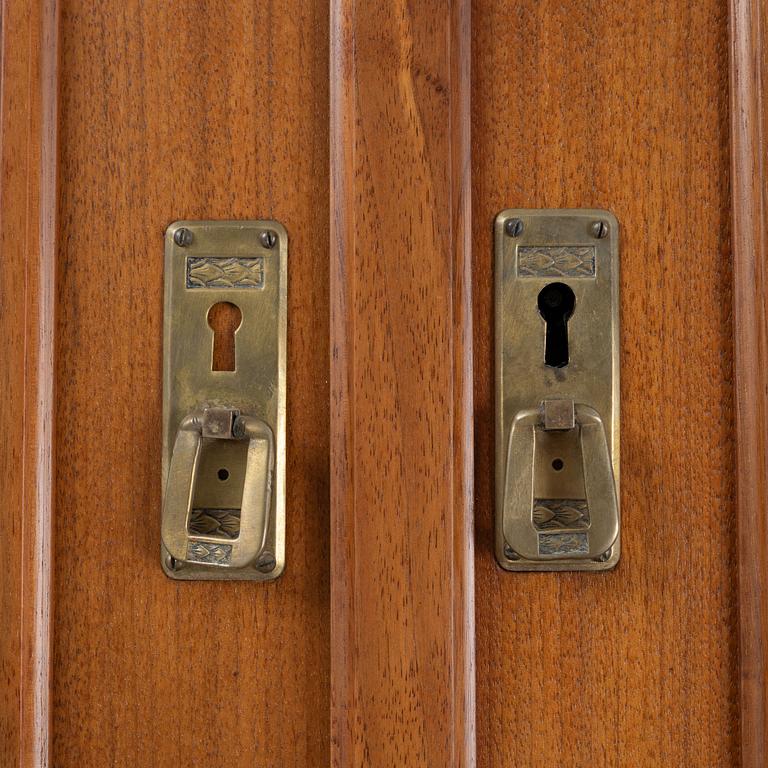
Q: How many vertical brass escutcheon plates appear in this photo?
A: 2